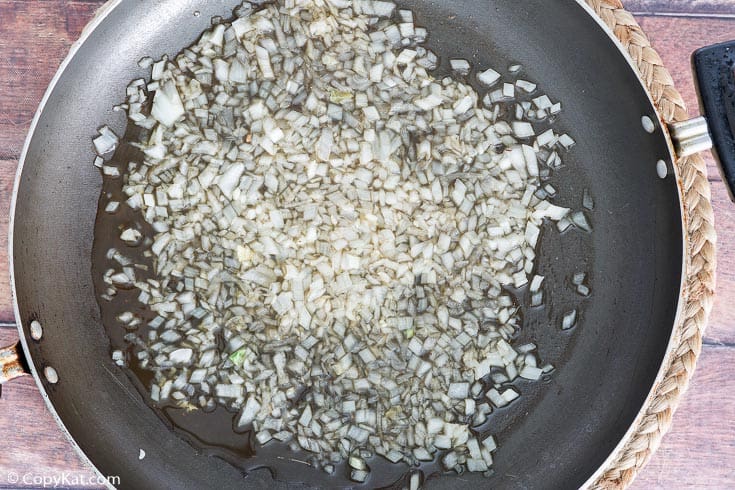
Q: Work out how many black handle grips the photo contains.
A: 1